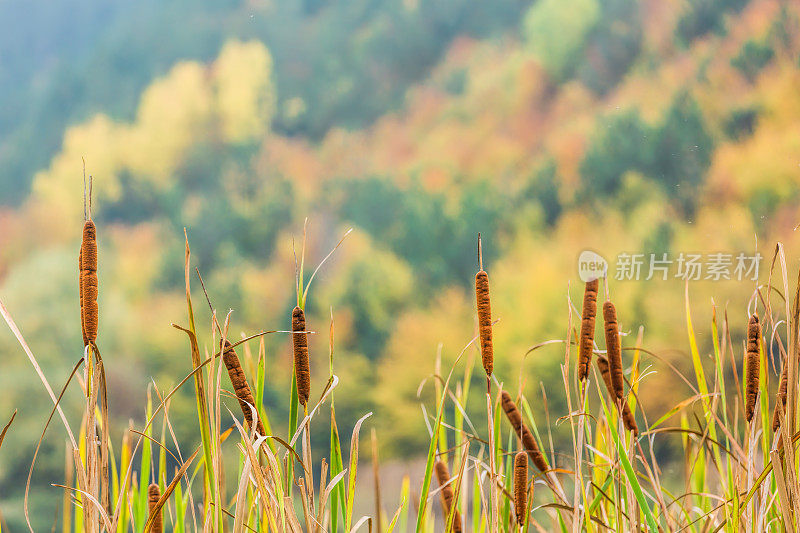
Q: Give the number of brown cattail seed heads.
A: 13